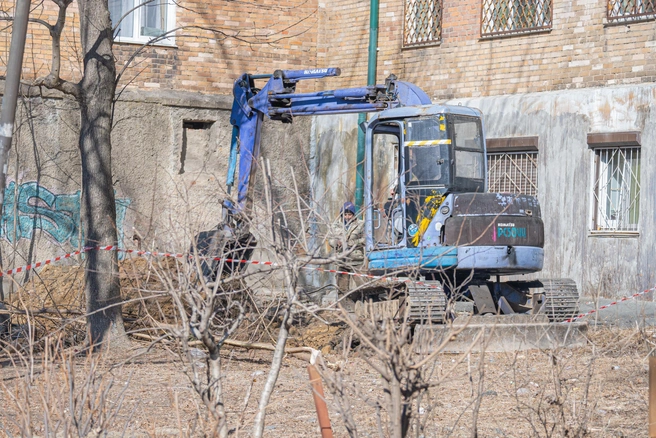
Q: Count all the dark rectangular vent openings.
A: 1